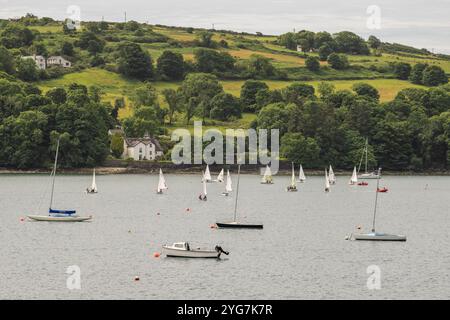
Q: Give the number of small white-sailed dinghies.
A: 12